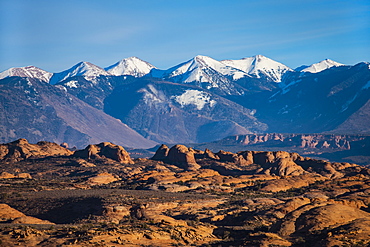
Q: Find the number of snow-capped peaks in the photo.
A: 6